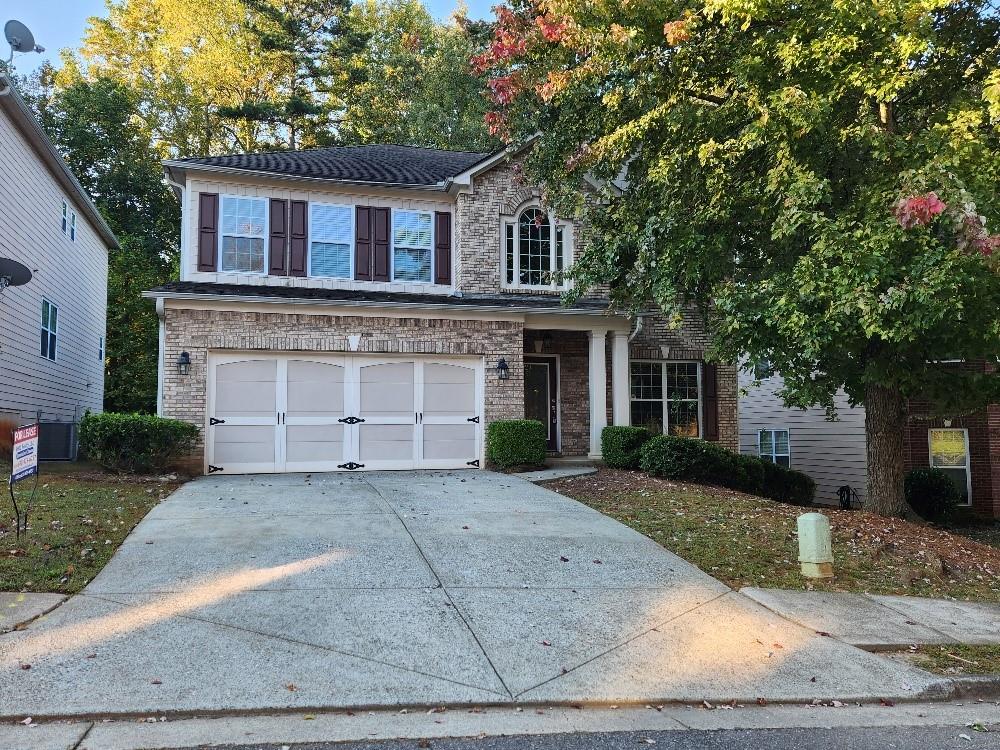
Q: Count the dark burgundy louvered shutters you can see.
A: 7